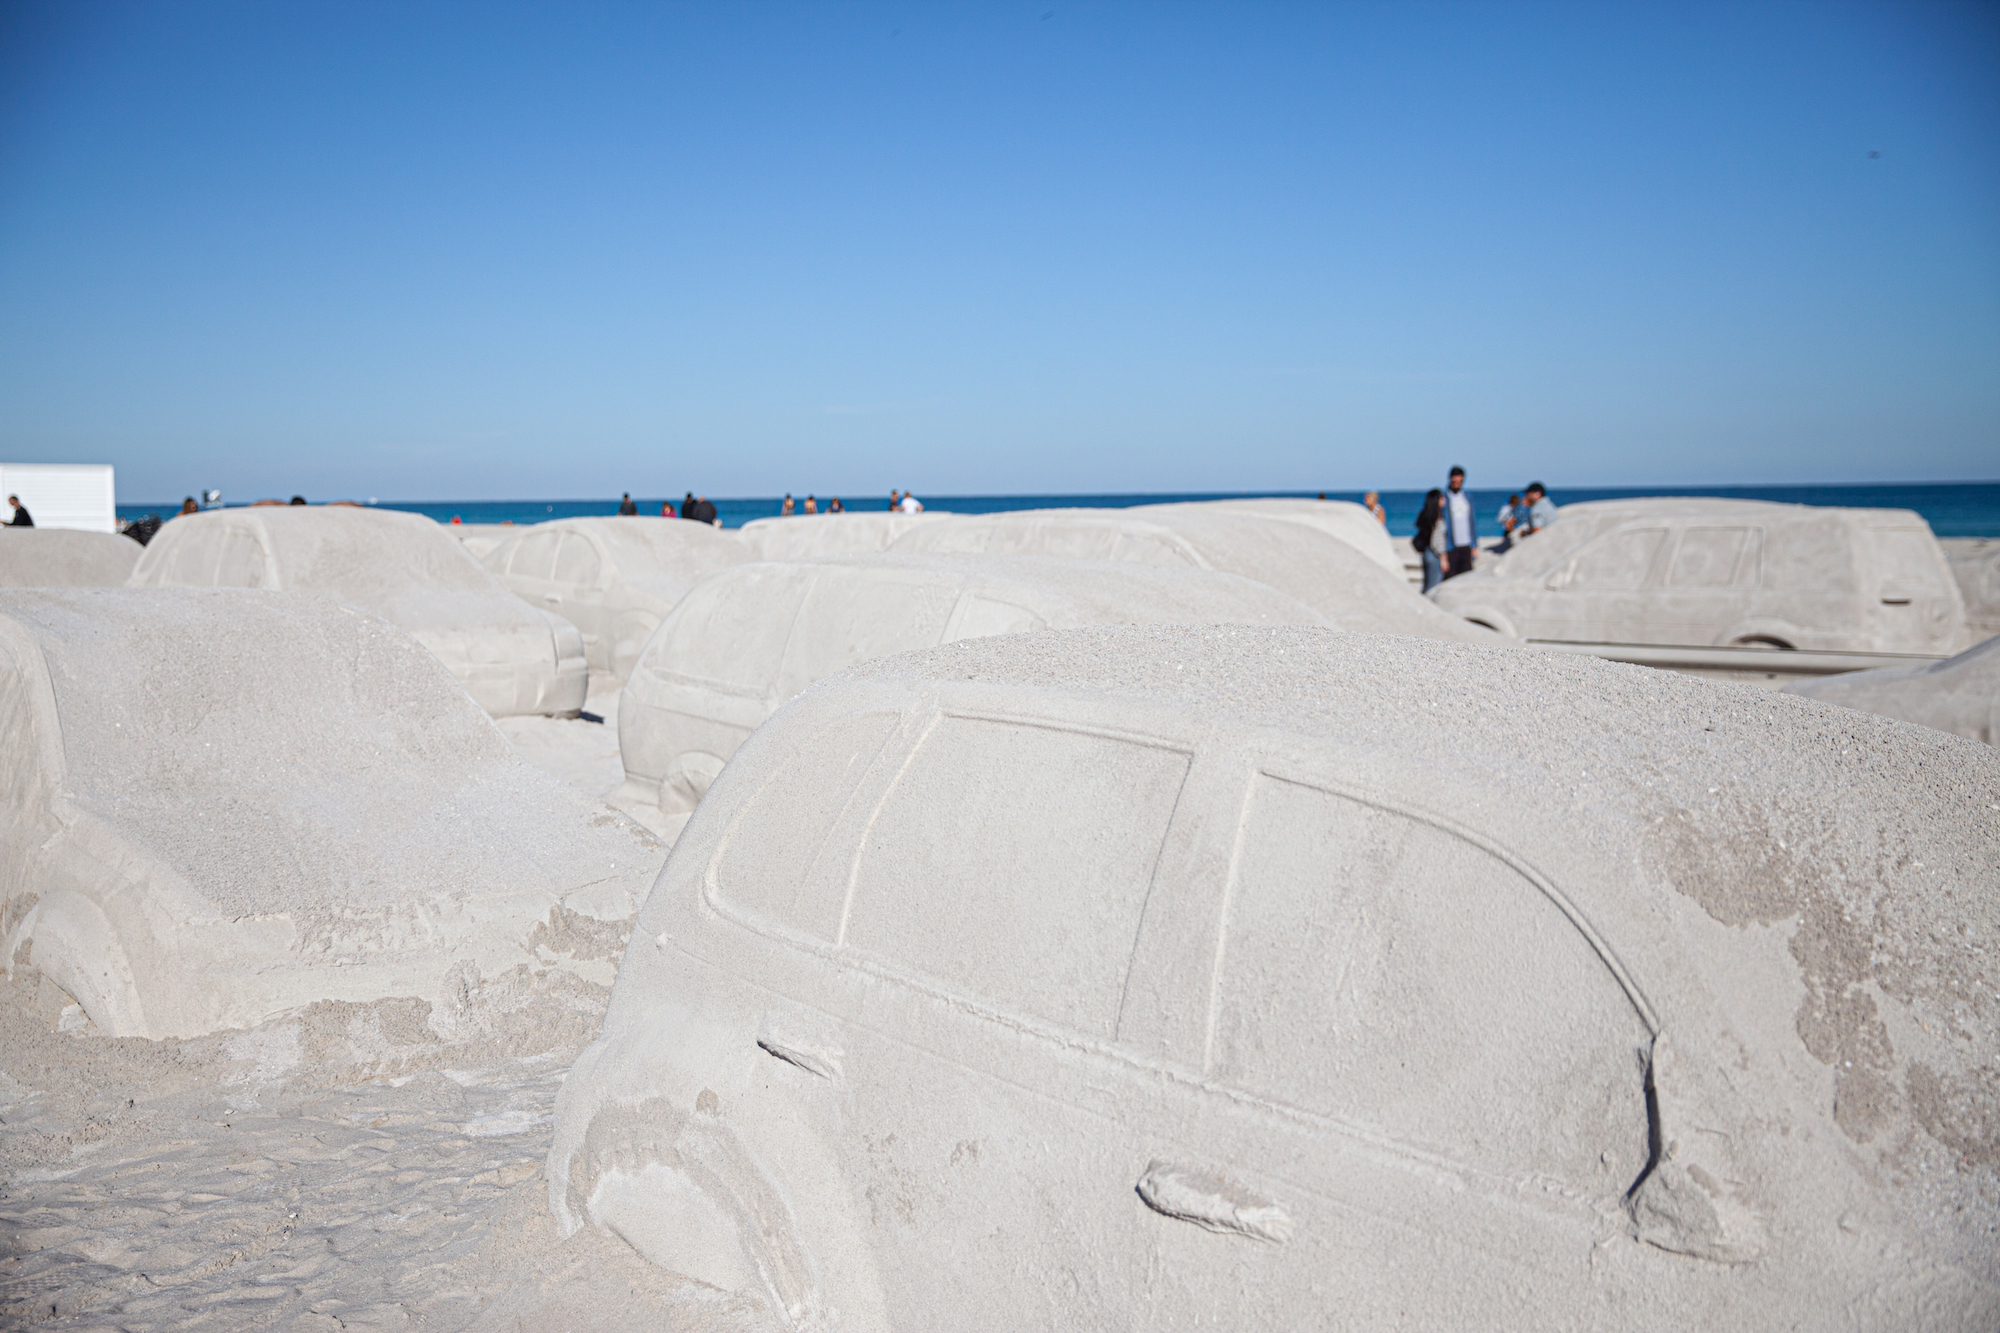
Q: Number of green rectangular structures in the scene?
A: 0